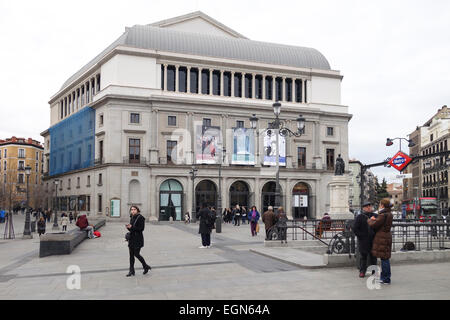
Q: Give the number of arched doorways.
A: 5